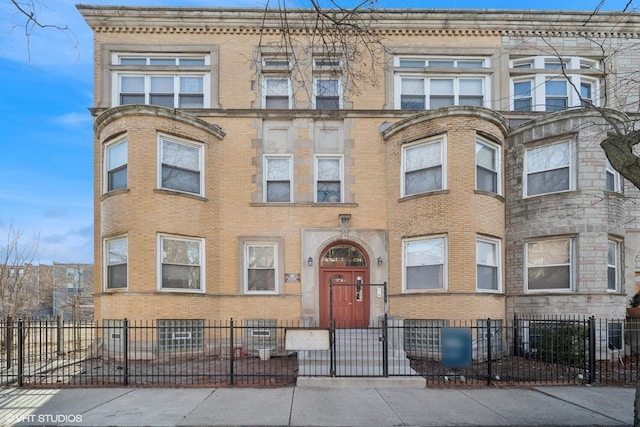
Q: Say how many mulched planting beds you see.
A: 2